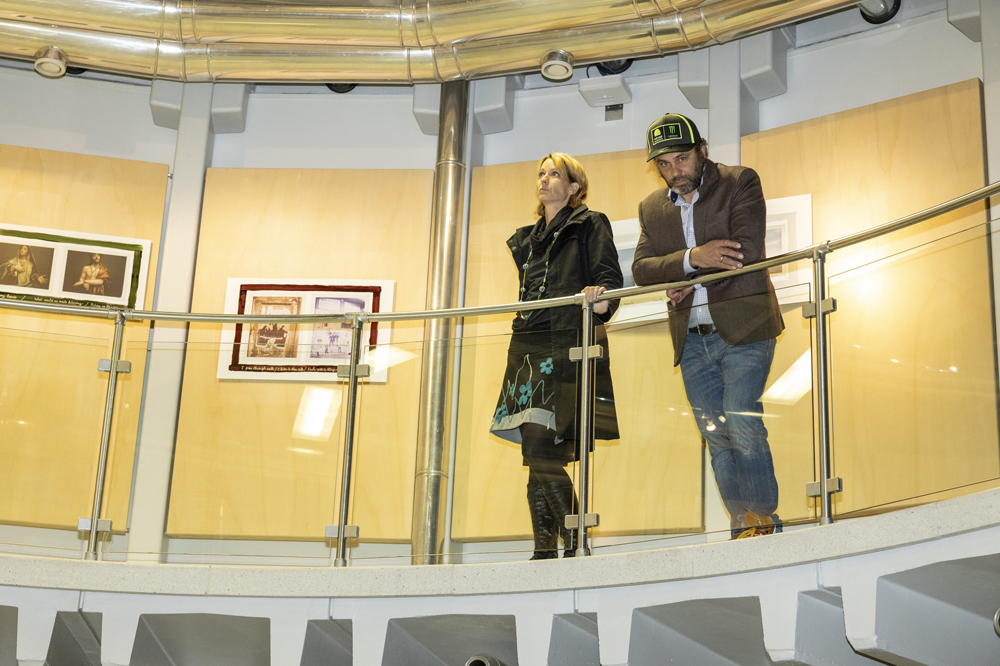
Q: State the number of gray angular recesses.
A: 9